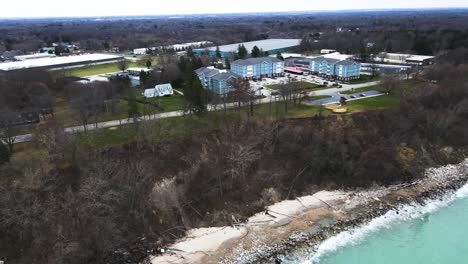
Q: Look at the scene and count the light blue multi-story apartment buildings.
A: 3